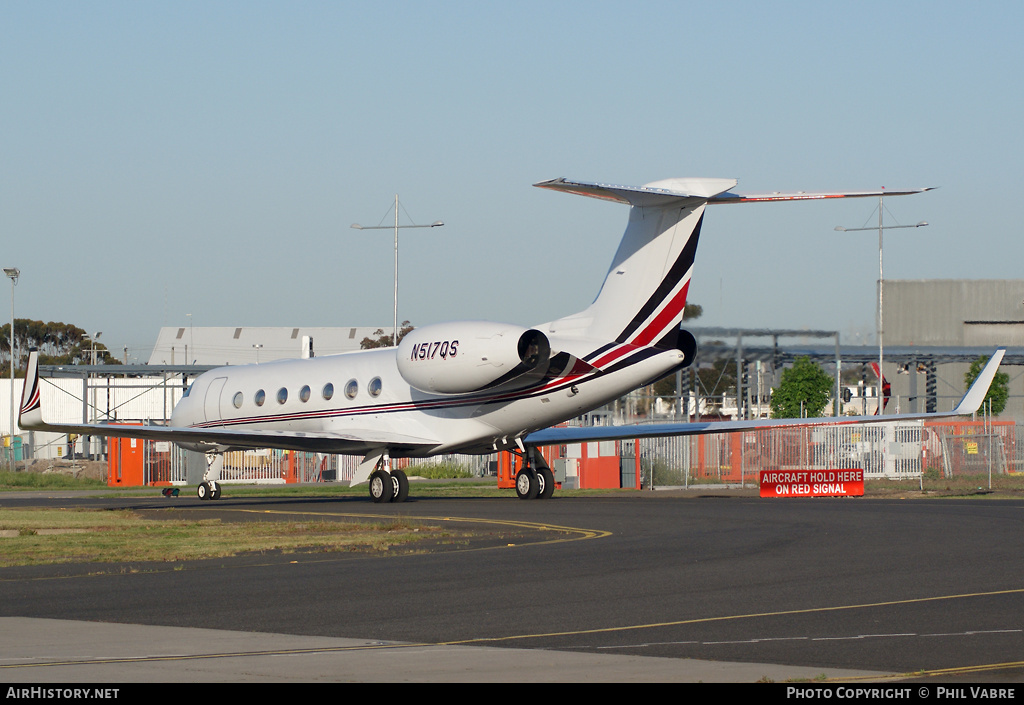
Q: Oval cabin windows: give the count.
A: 7